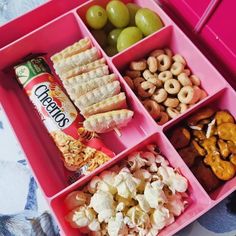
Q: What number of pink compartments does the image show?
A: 5